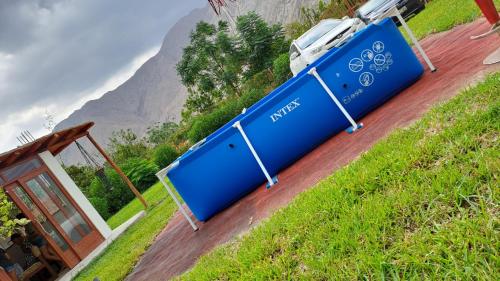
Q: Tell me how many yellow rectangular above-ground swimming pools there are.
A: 0